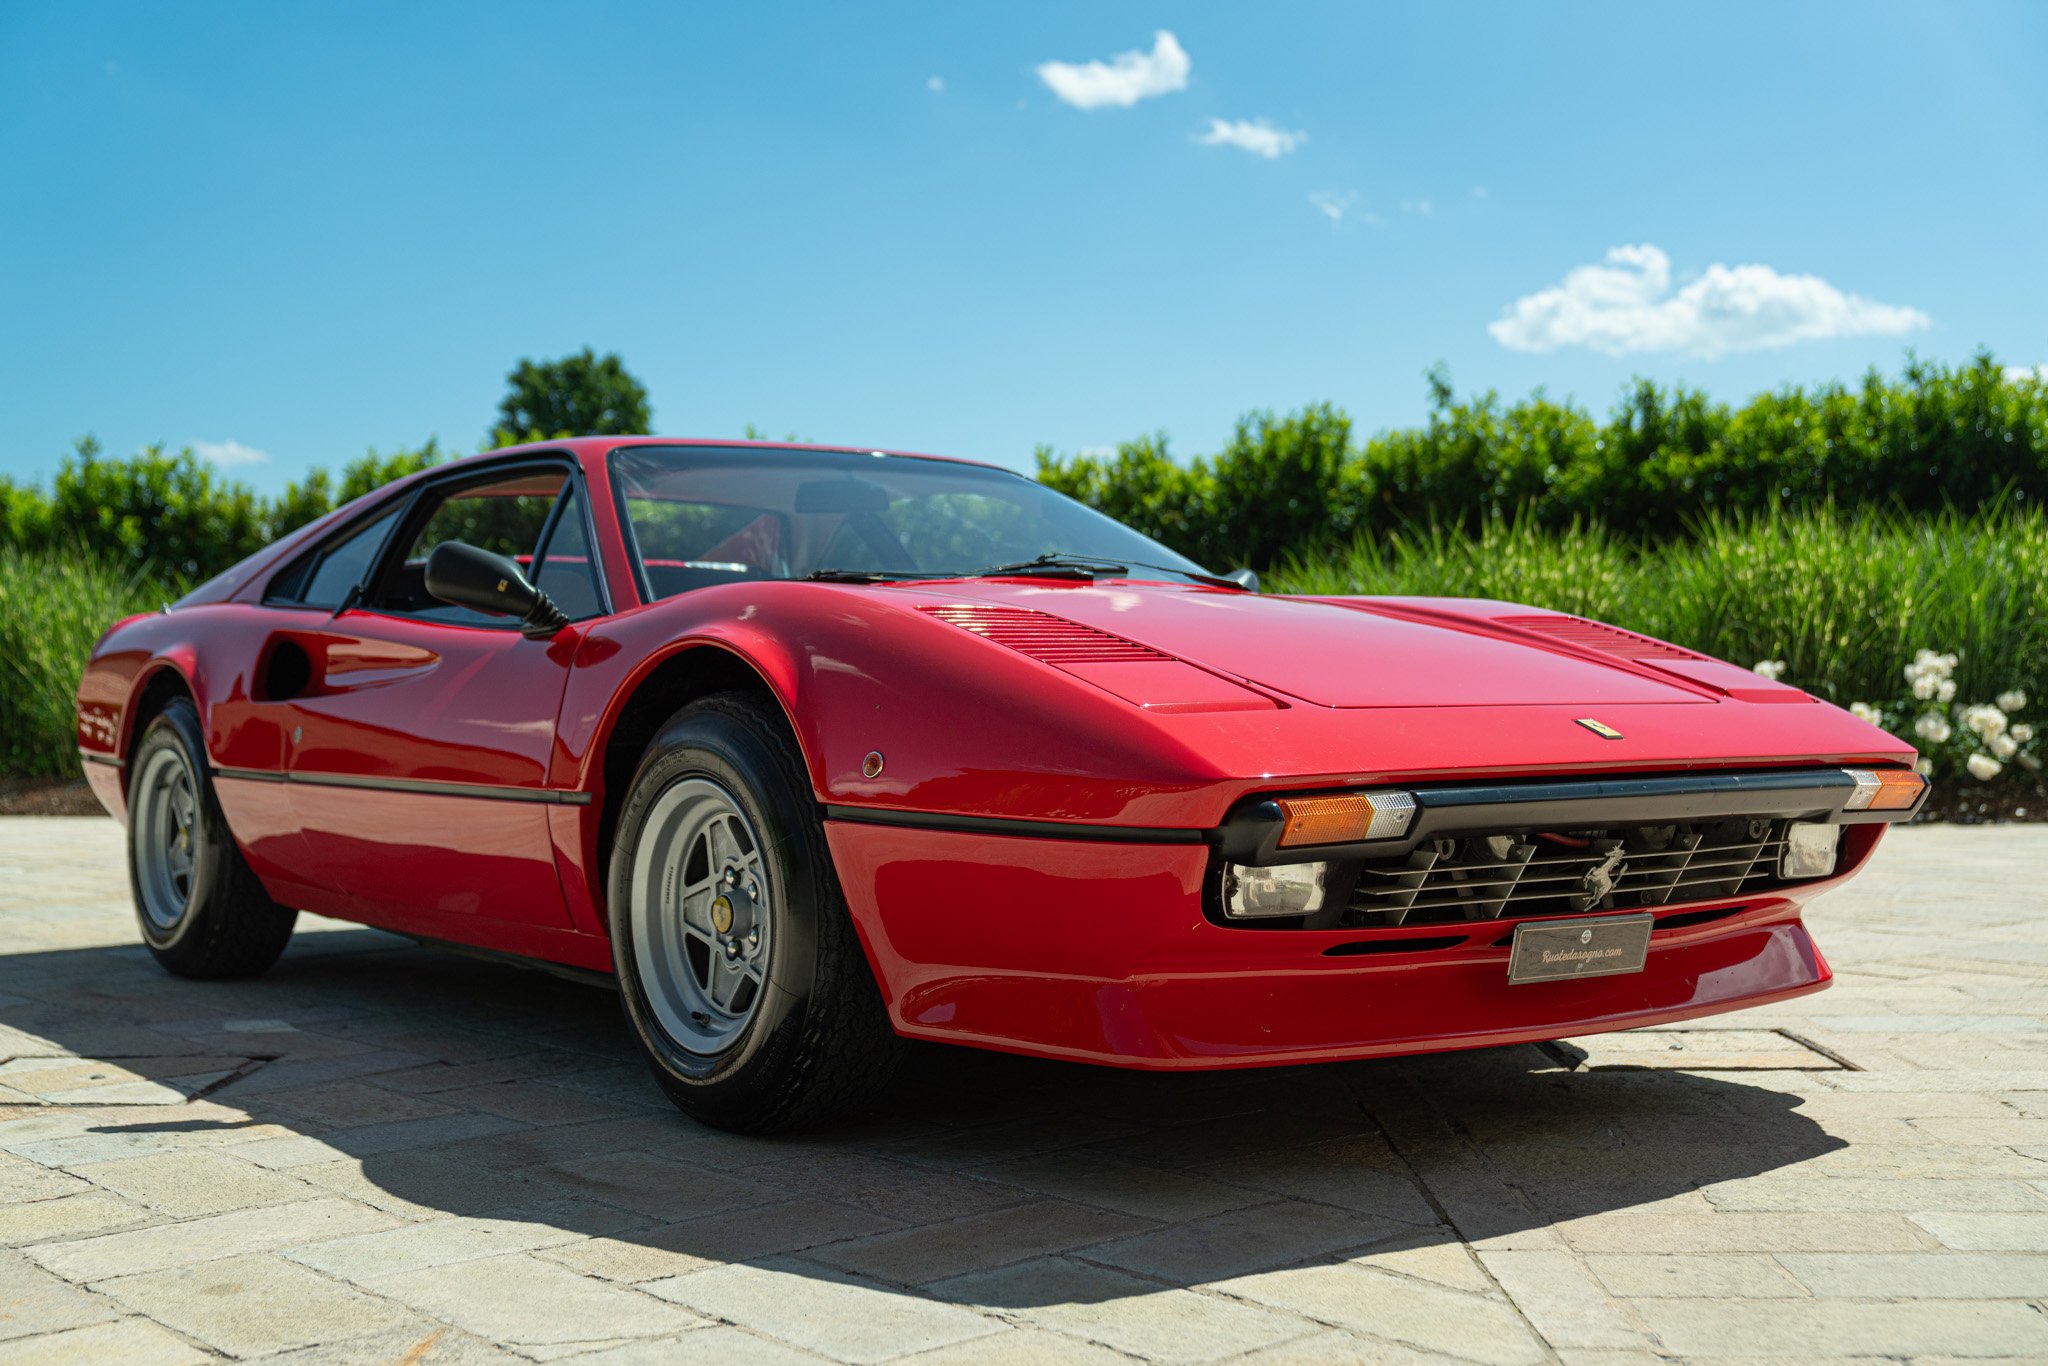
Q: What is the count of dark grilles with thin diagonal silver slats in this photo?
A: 1